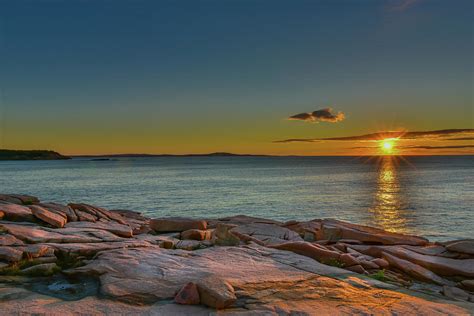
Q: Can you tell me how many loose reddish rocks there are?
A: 2